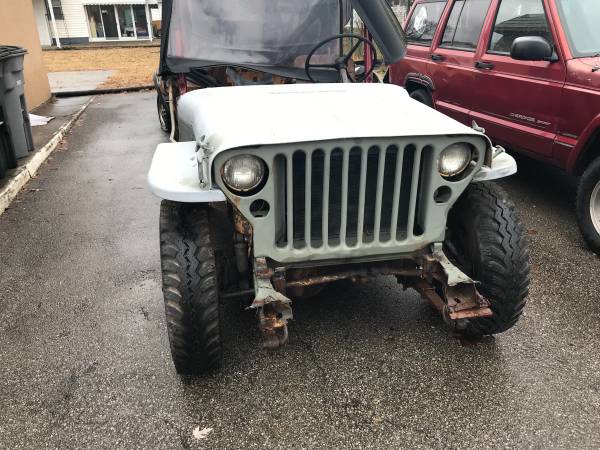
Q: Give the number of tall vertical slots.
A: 9